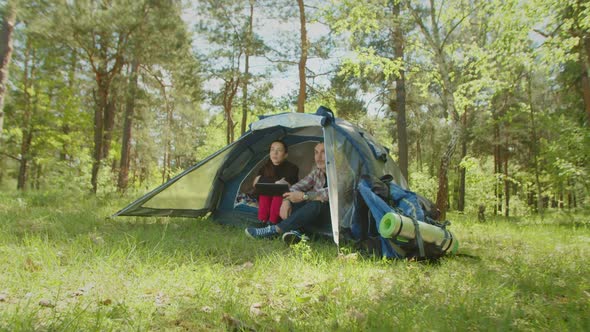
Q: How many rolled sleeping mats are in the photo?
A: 1